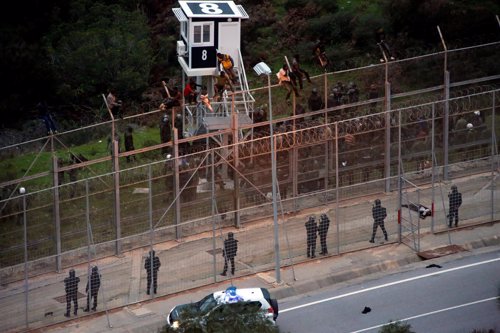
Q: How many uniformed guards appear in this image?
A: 8